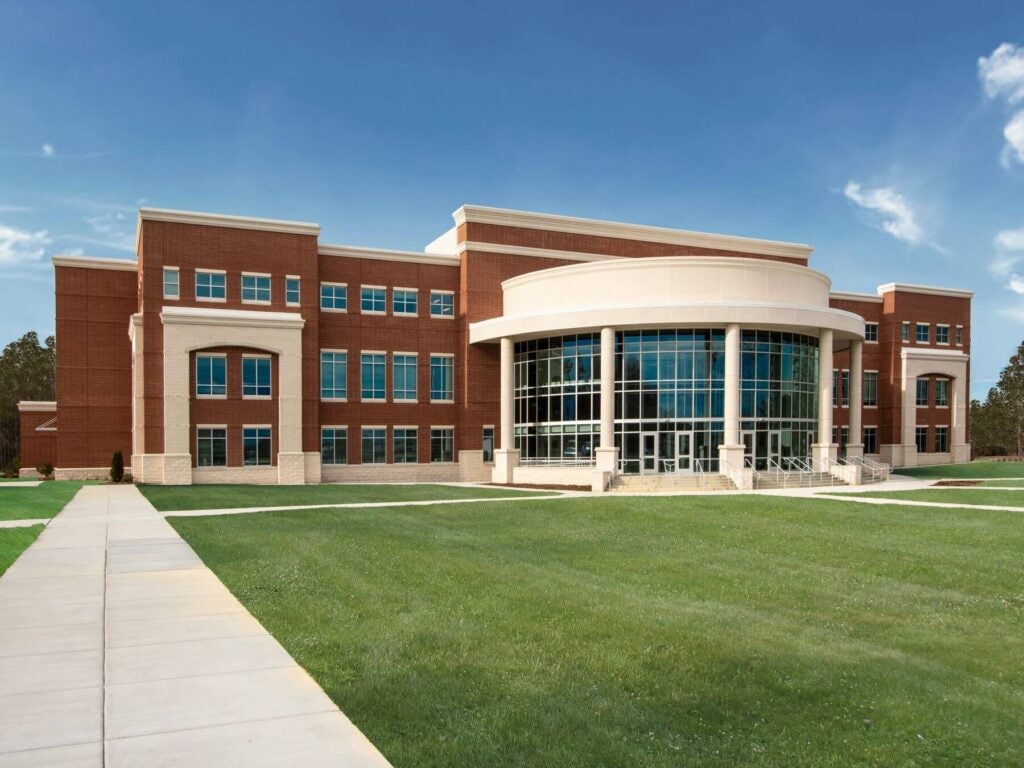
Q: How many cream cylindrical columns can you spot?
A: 5